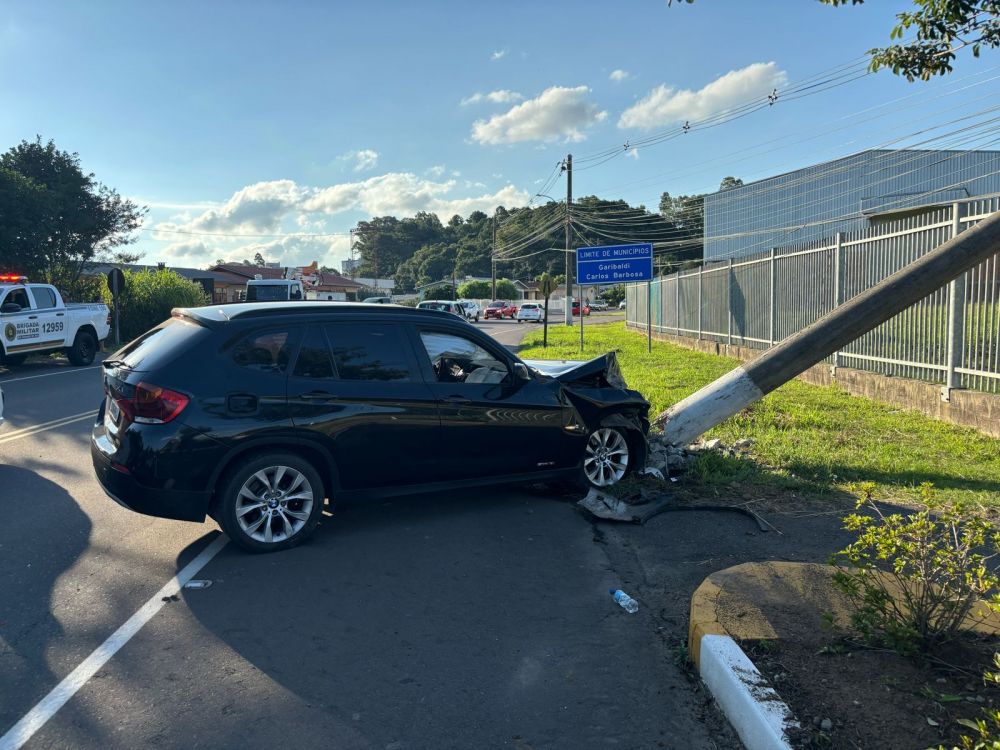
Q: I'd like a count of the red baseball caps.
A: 0